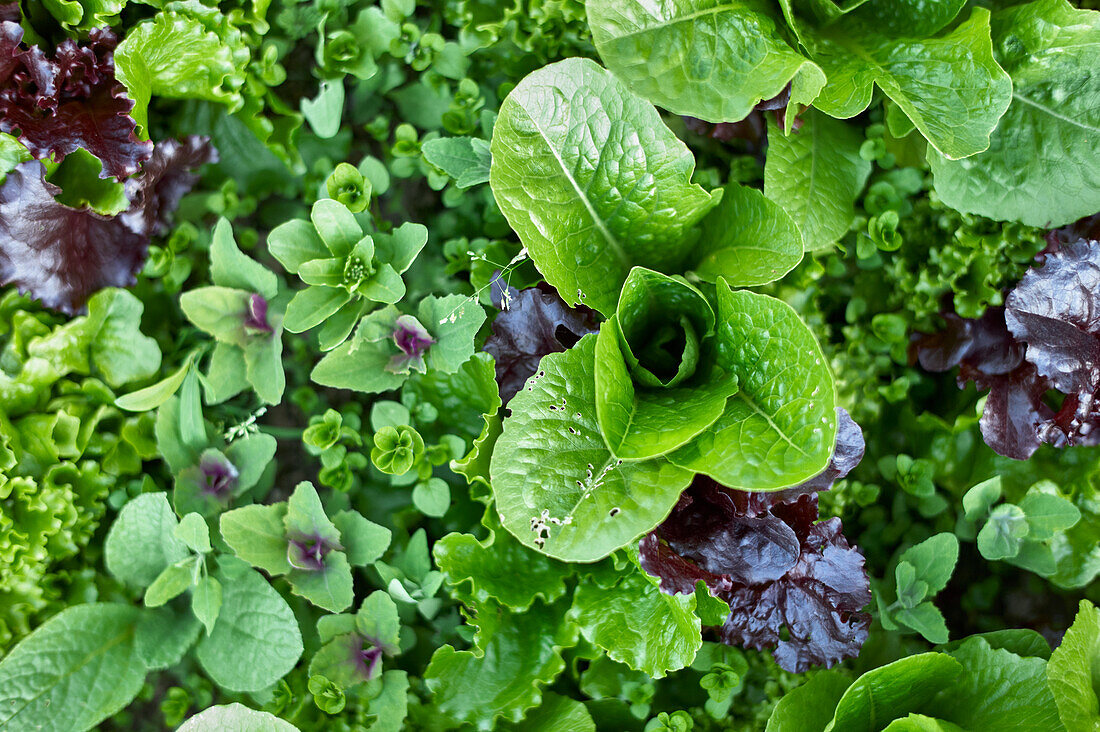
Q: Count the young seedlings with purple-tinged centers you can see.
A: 5